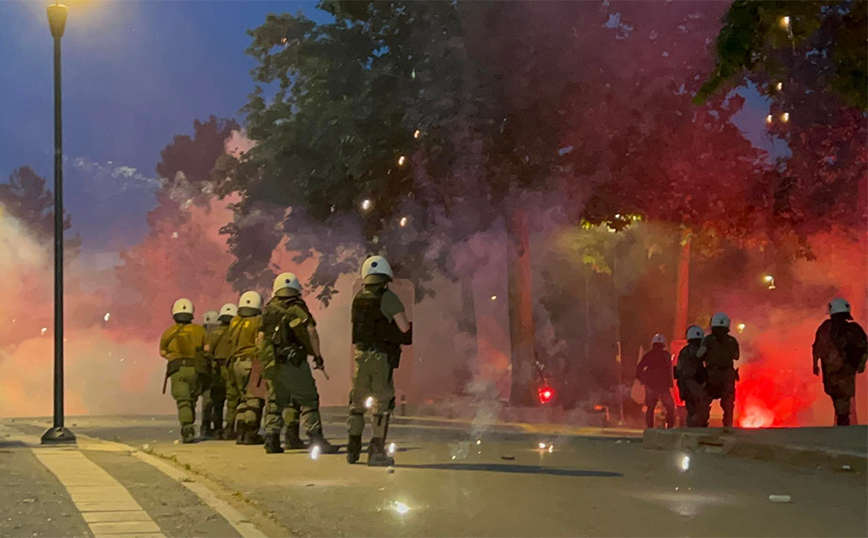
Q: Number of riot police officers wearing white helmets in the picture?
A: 10